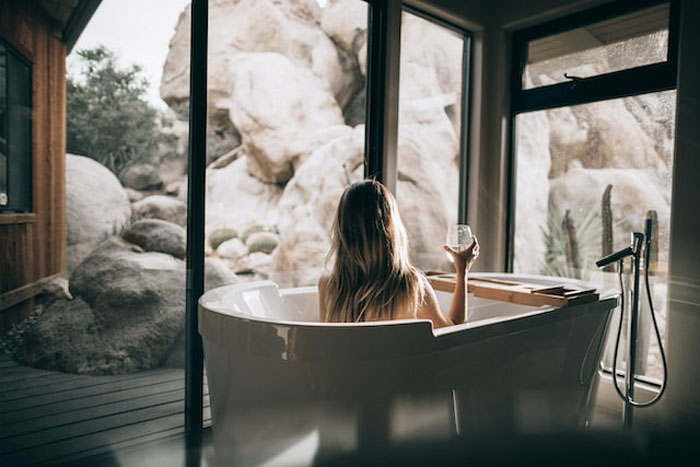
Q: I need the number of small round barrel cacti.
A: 3